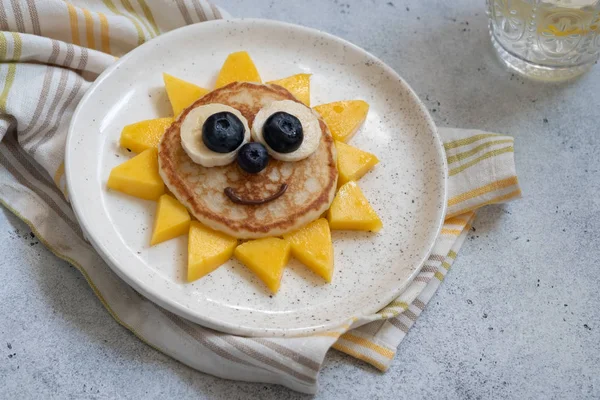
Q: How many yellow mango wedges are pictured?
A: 12